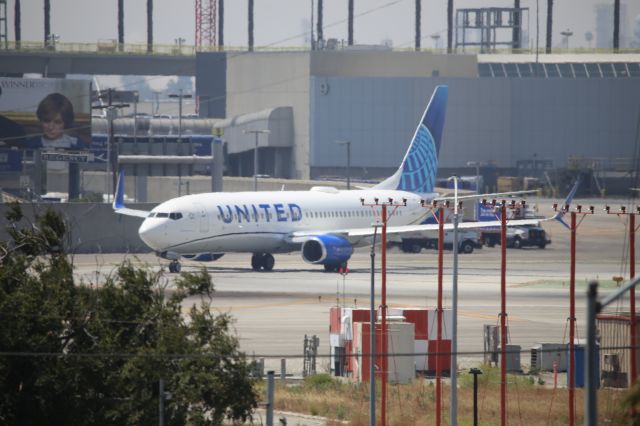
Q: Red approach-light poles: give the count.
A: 5